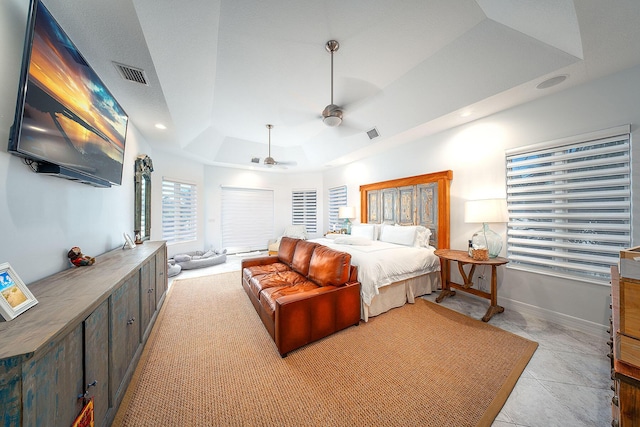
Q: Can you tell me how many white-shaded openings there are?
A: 5